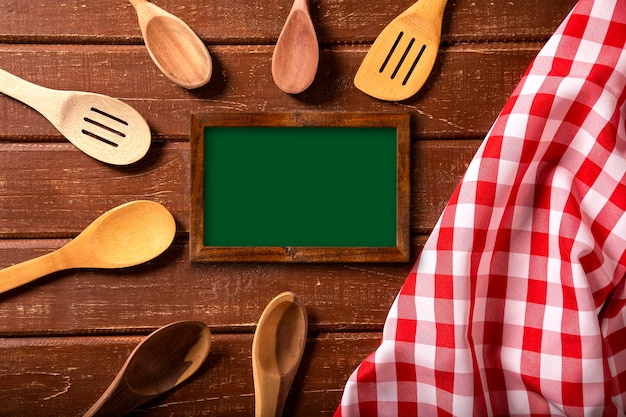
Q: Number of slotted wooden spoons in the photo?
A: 2